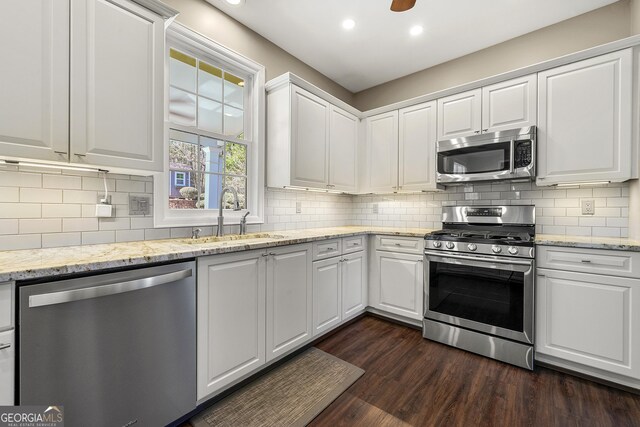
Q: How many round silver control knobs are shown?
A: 5